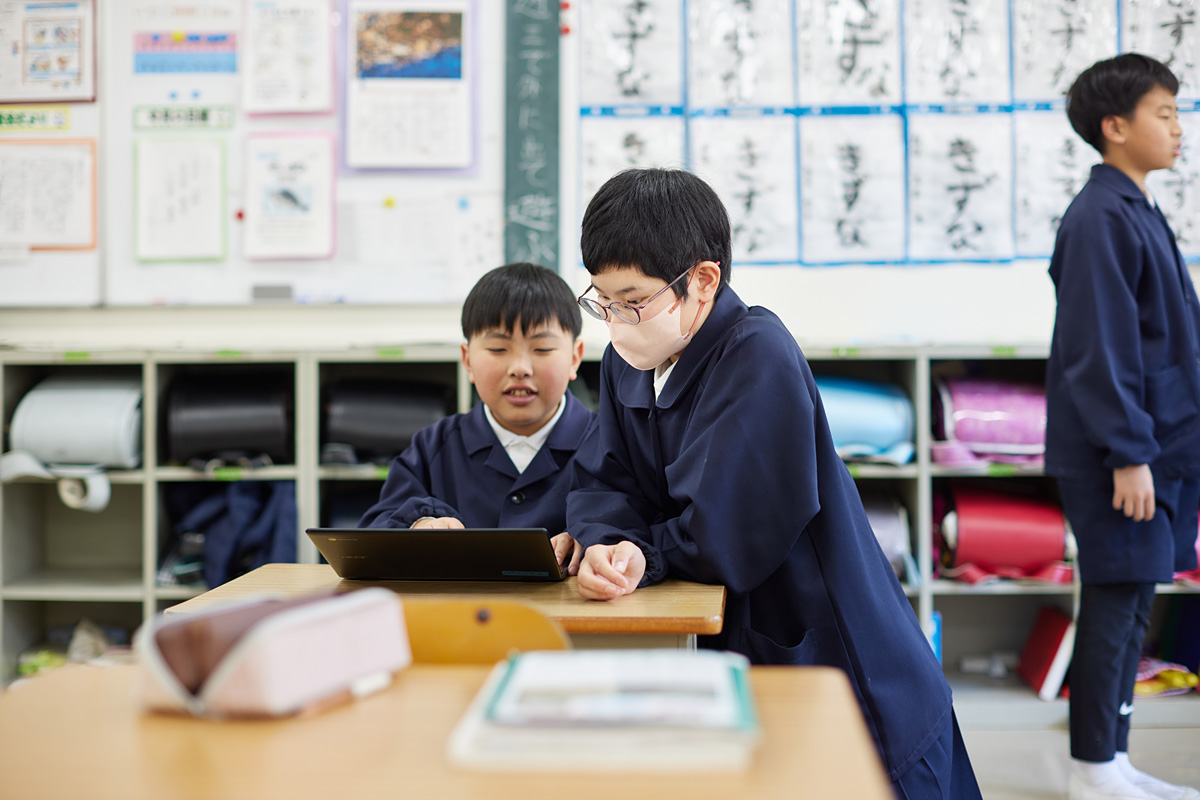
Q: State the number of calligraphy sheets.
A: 12